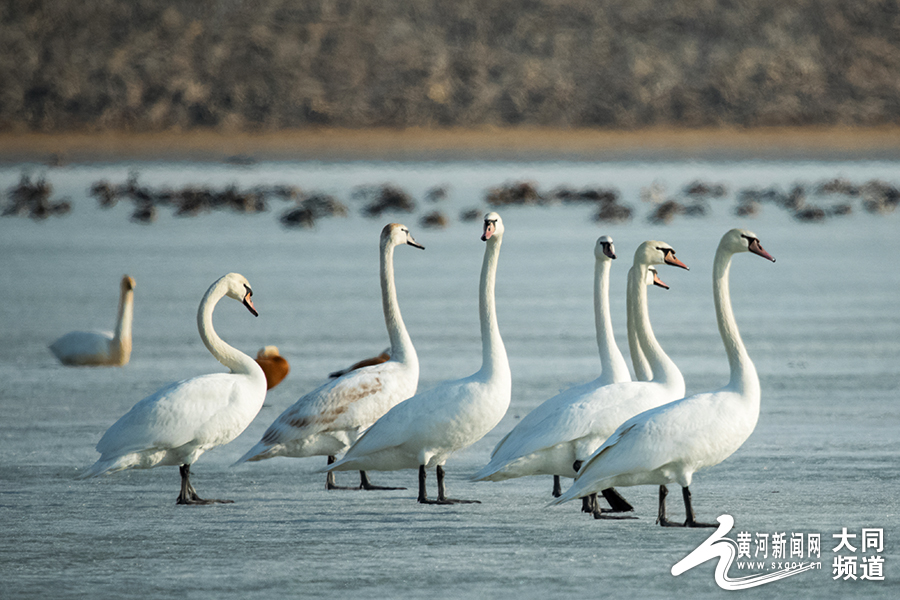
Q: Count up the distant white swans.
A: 1